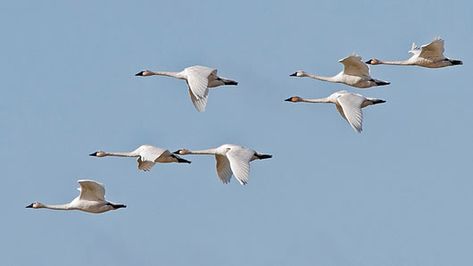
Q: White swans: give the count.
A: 7